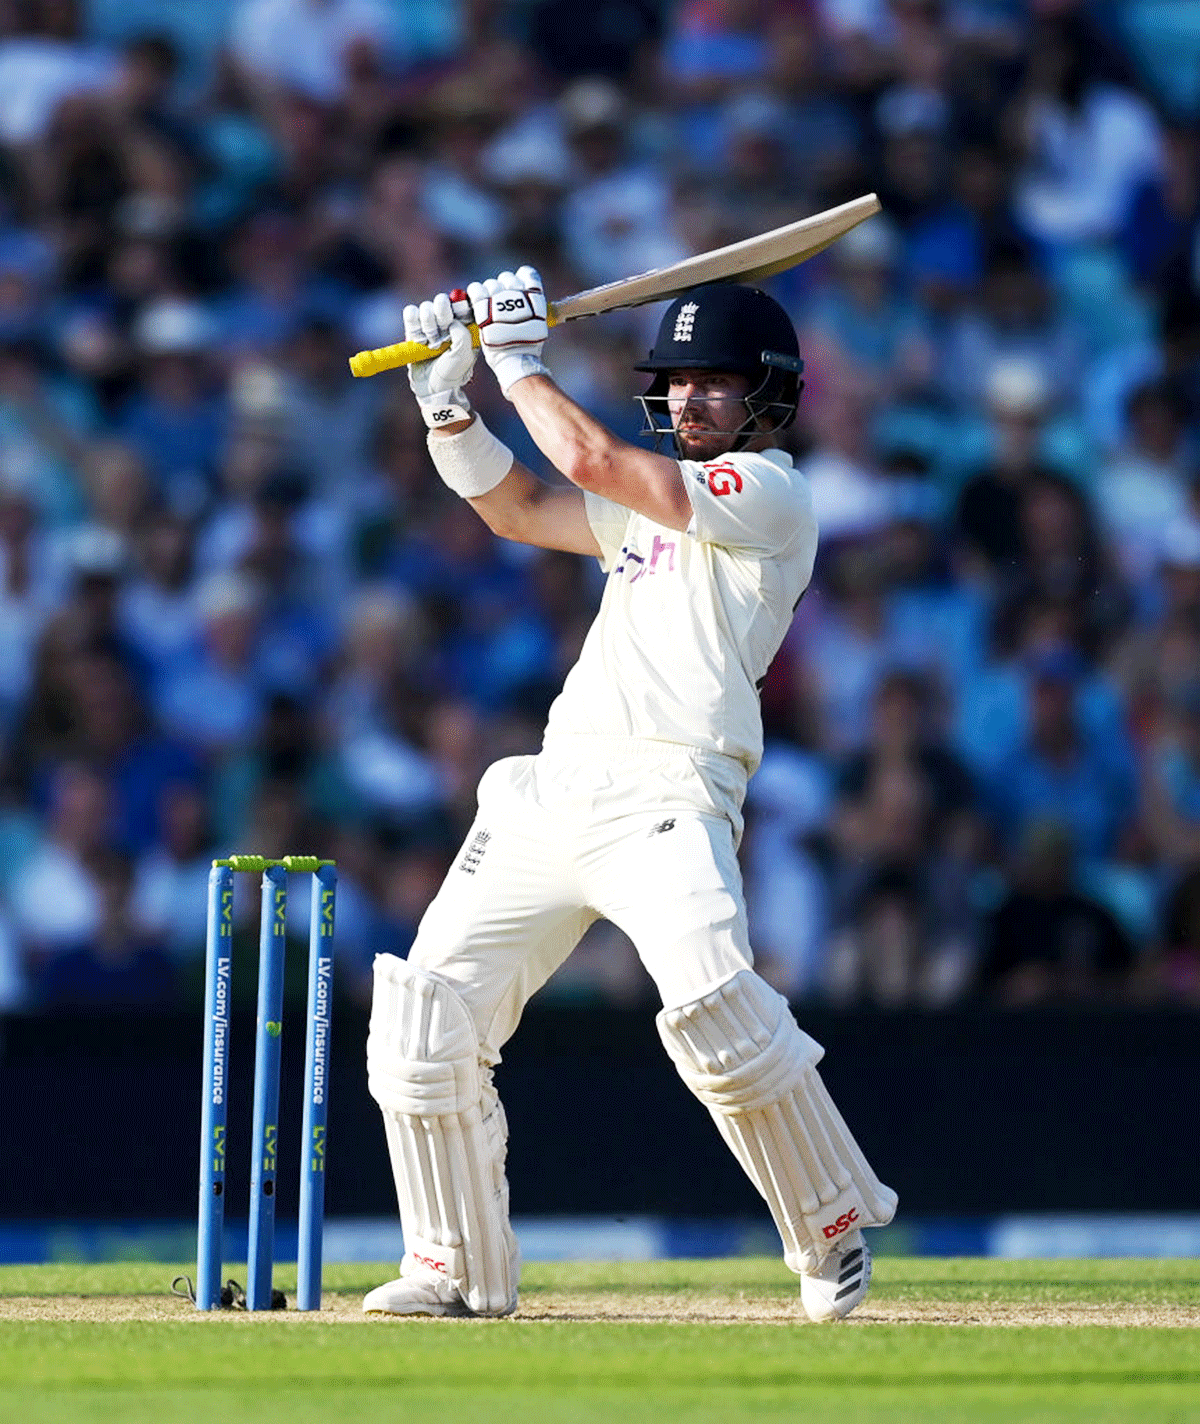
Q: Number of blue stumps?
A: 3